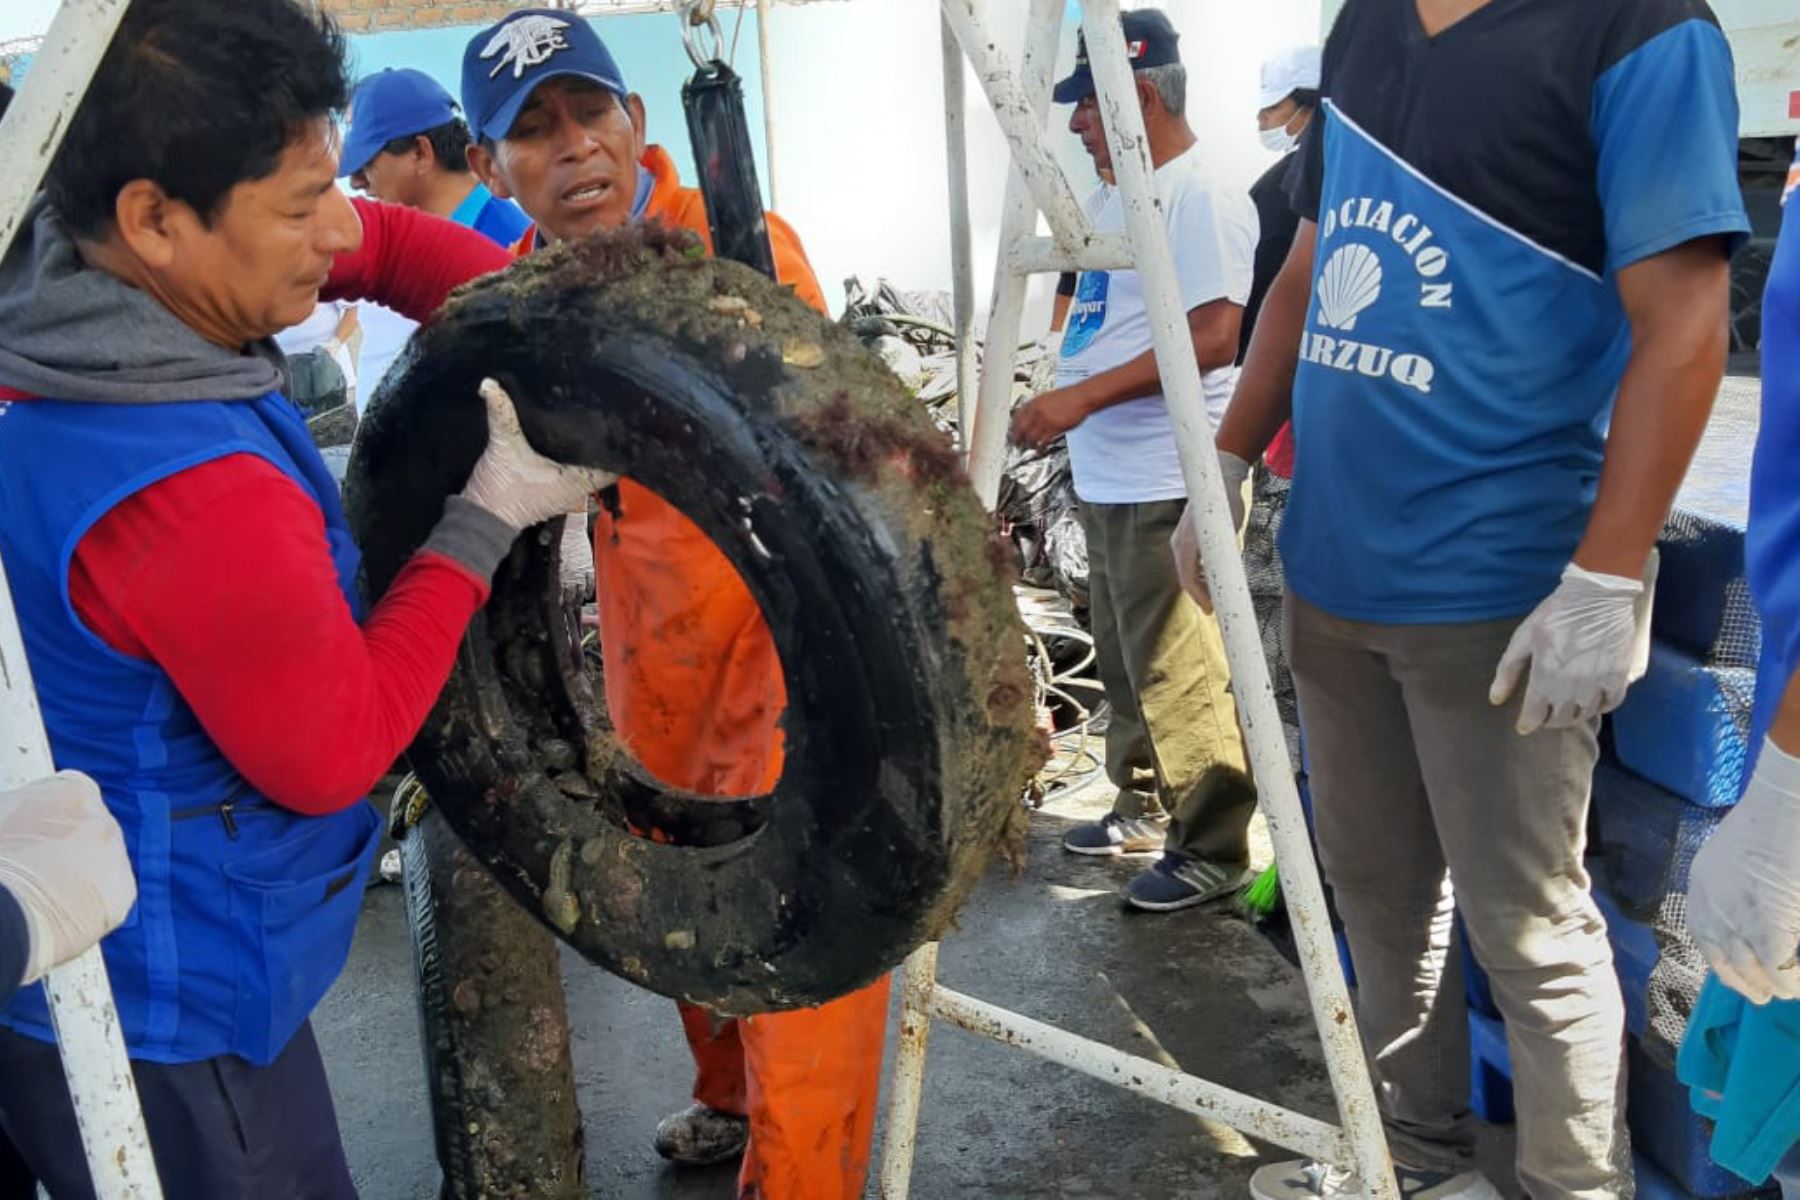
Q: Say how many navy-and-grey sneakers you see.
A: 2